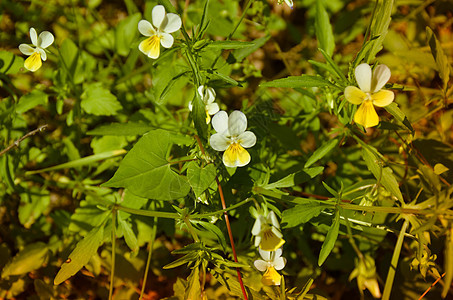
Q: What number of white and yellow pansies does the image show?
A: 7